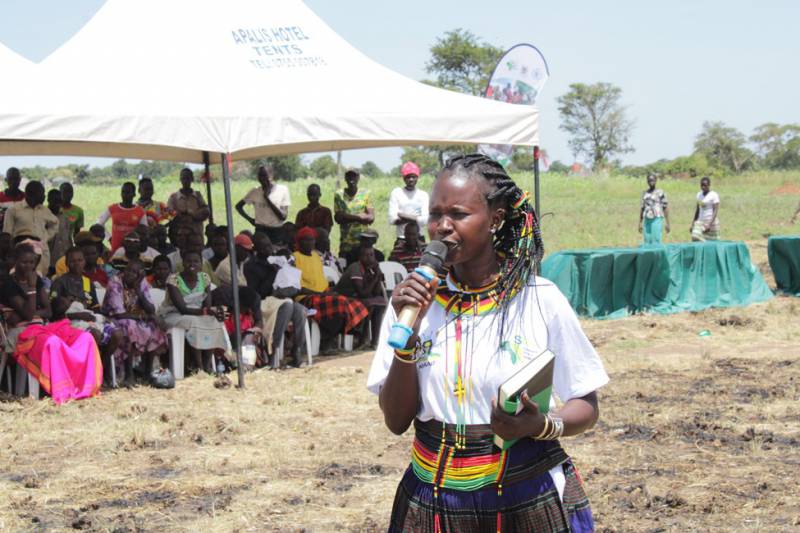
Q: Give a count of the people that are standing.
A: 14